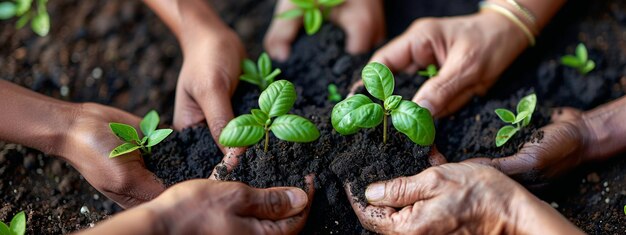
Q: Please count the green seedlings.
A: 11